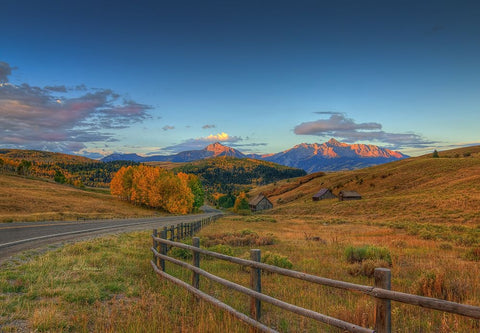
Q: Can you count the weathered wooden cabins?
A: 3